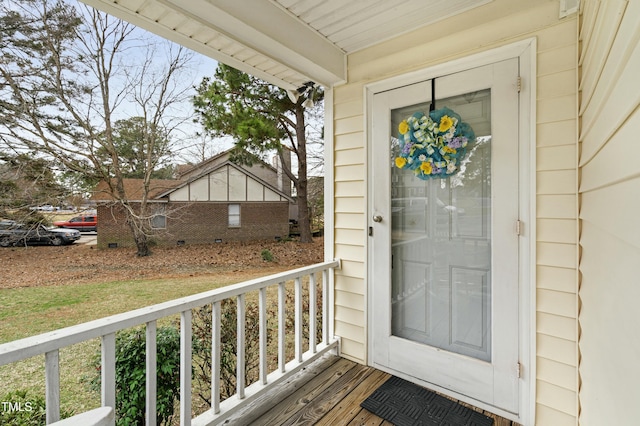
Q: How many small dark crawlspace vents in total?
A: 4